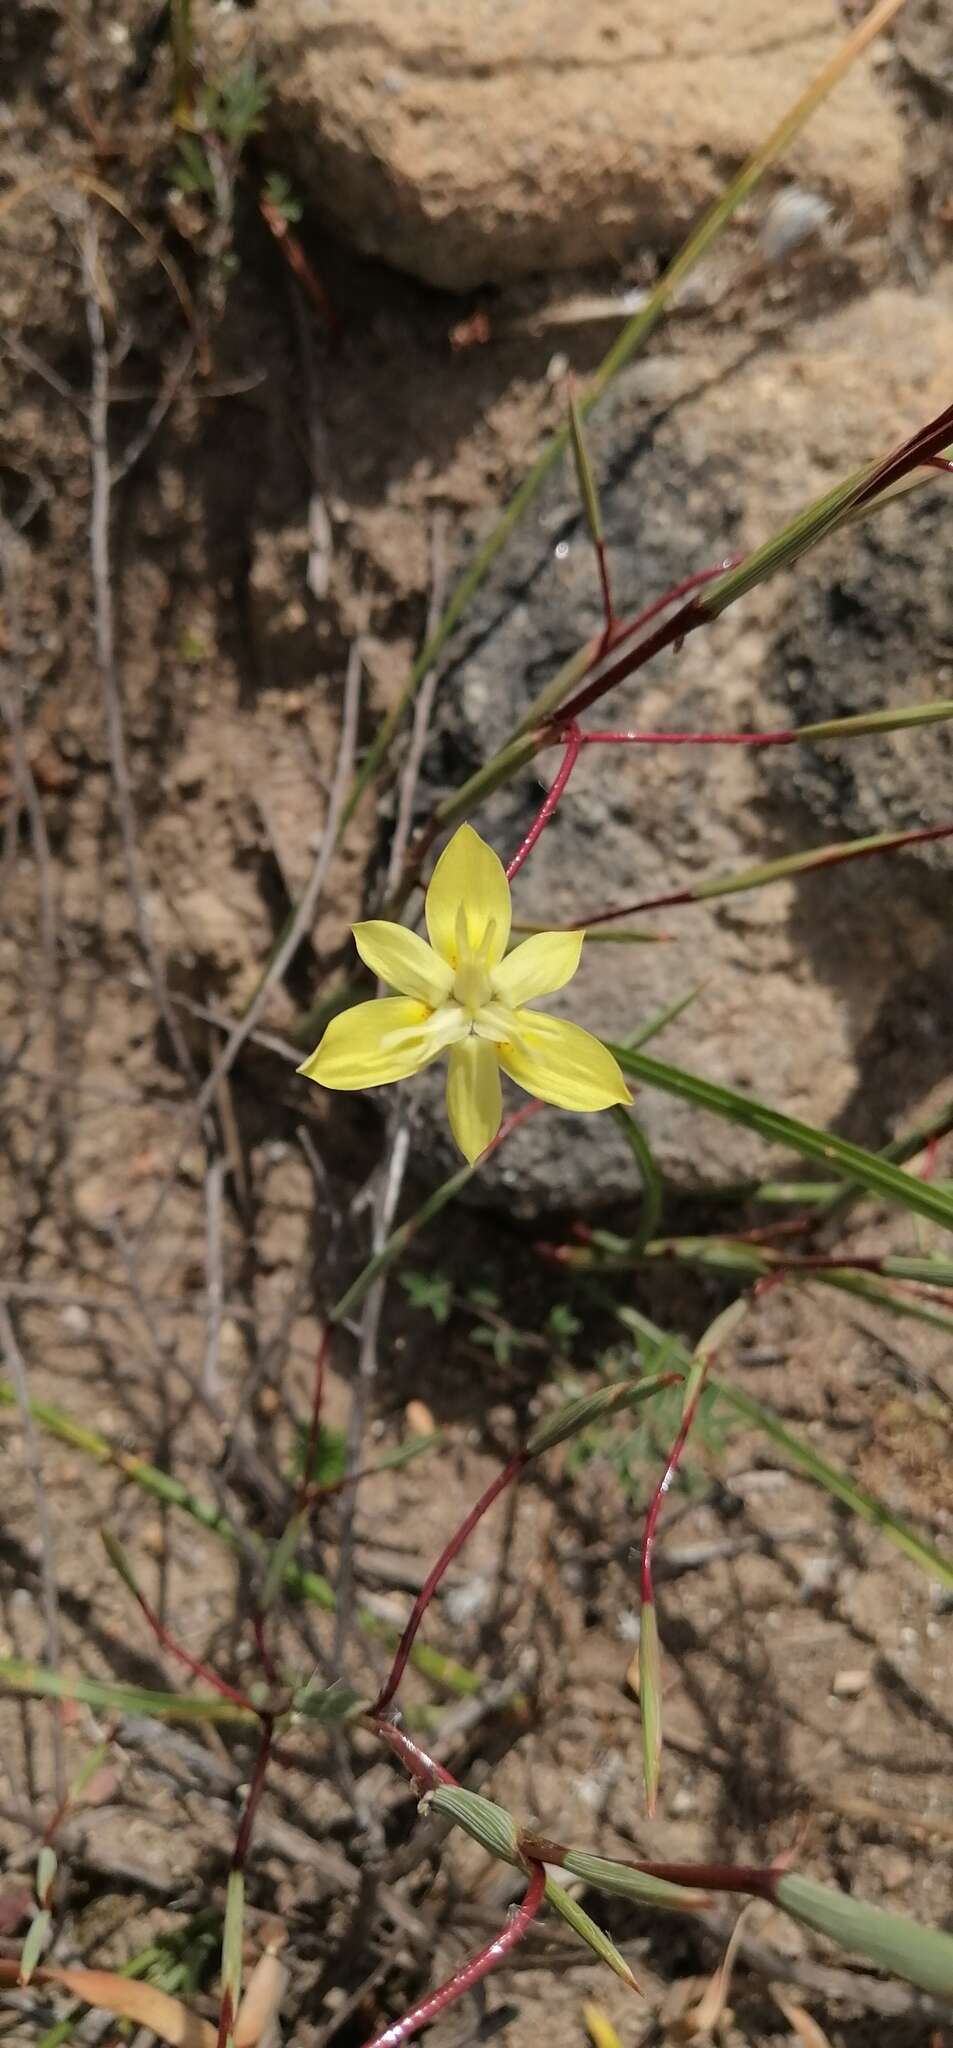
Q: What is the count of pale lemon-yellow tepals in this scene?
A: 6